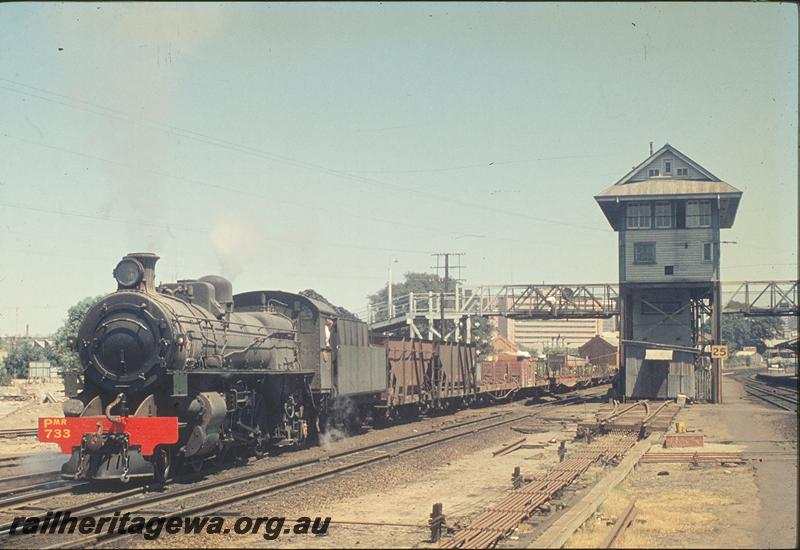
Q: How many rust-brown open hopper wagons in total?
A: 2